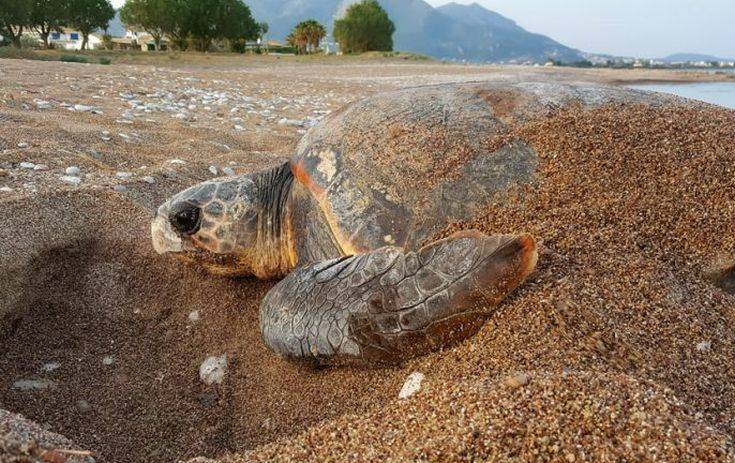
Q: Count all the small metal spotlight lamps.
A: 0